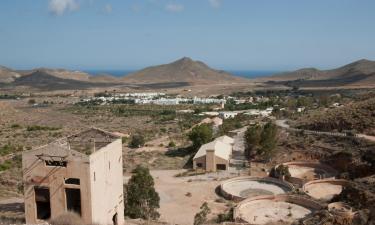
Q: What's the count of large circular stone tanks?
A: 4